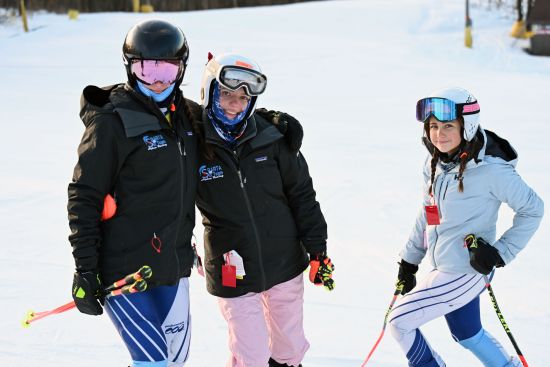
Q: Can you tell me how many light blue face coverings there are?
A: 1